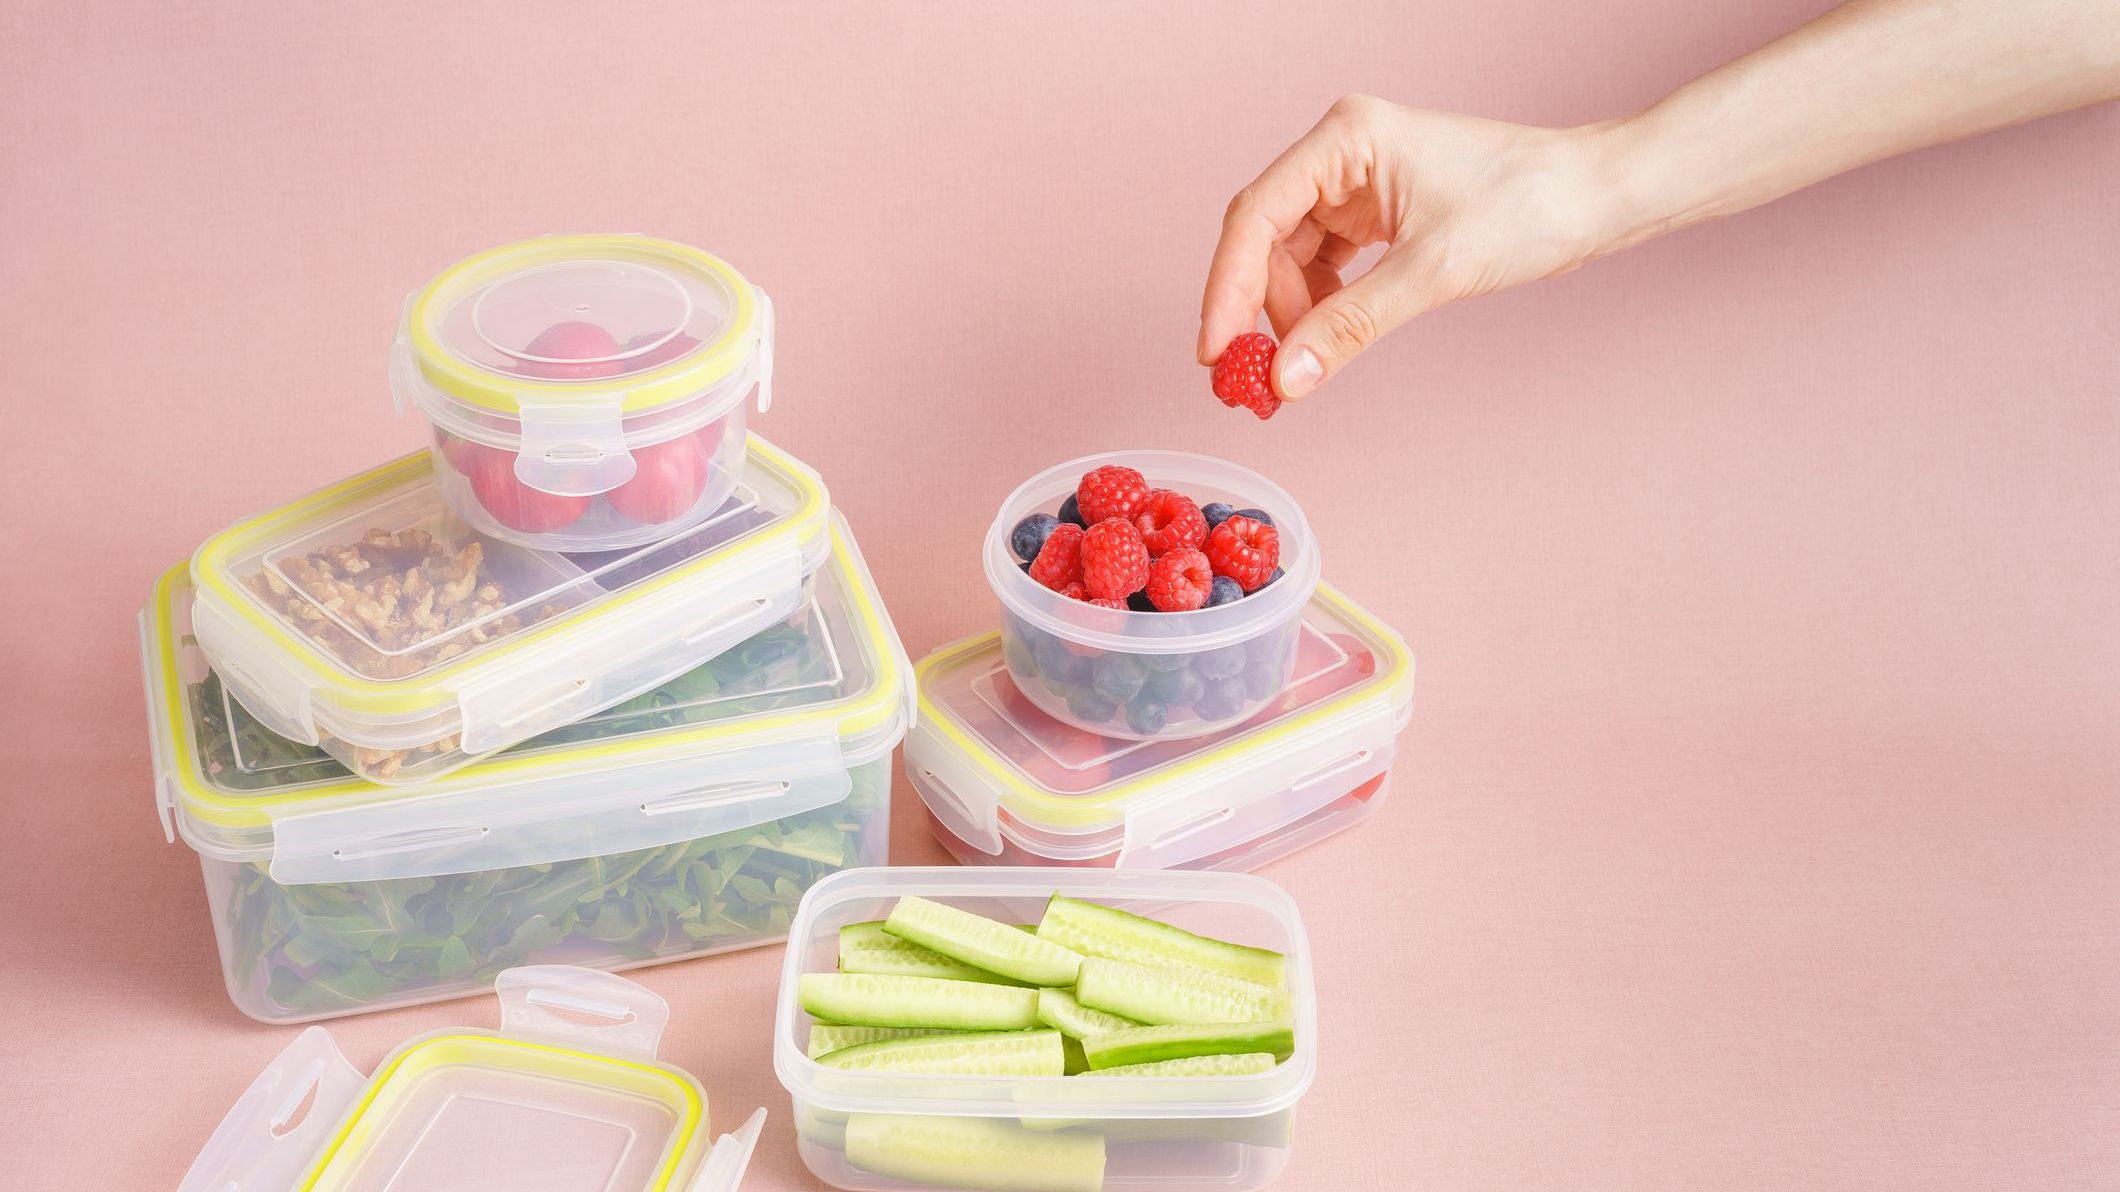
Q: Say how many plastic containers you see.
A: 6